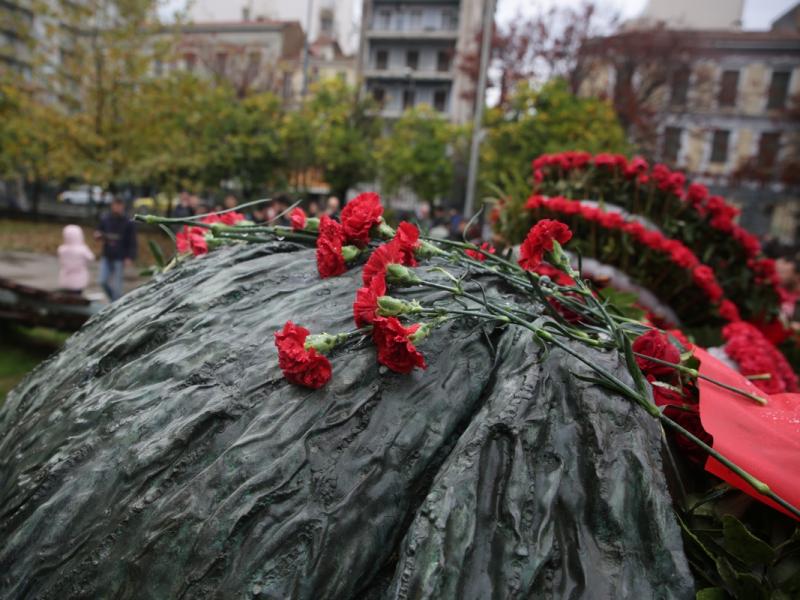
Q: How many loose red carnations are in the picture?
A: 12